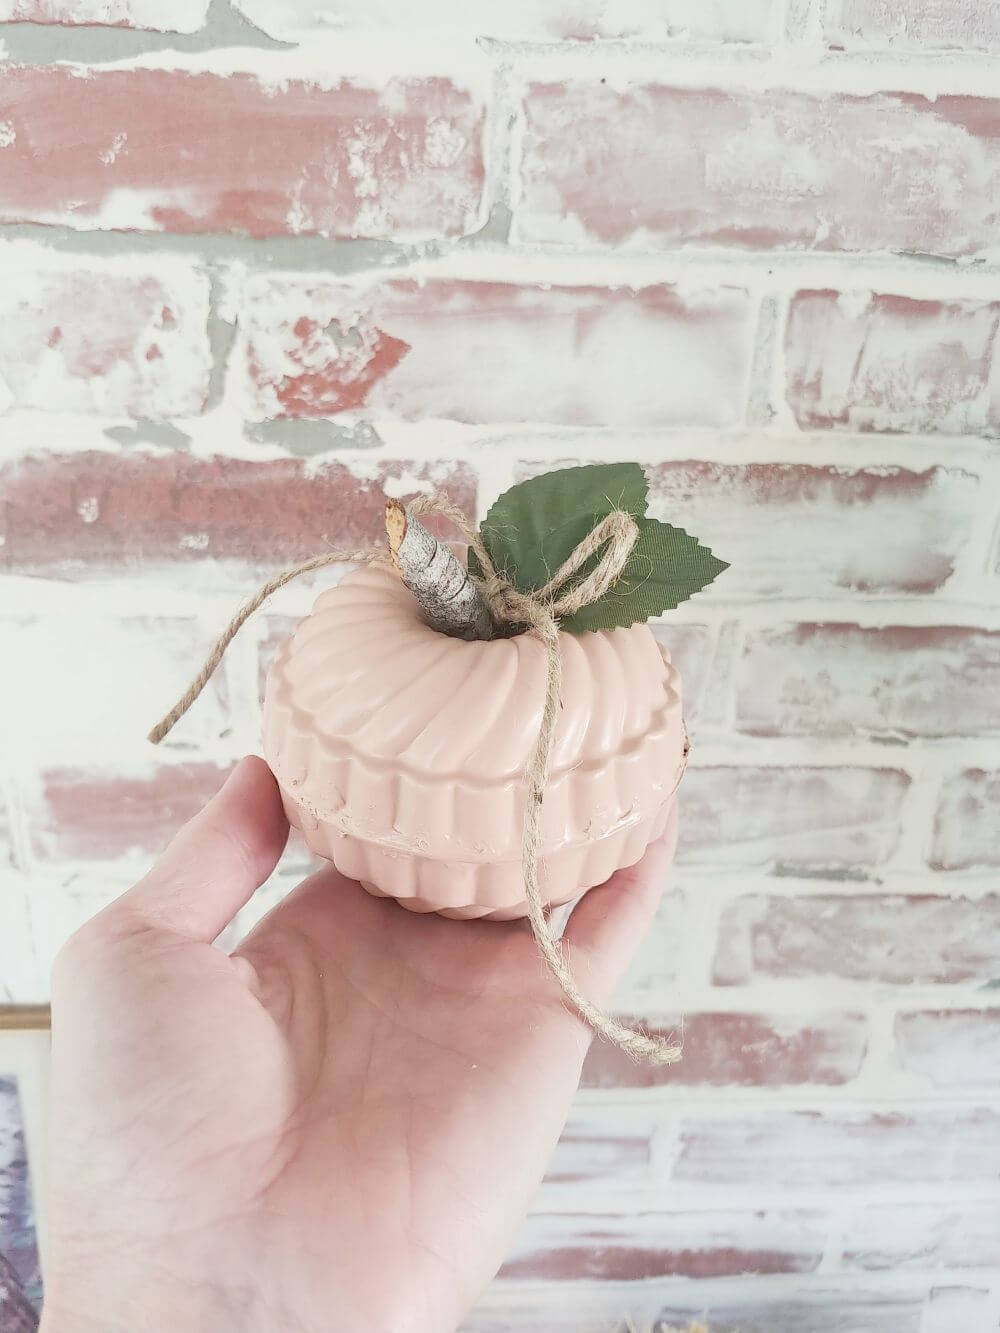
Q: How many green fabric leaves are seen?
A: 2